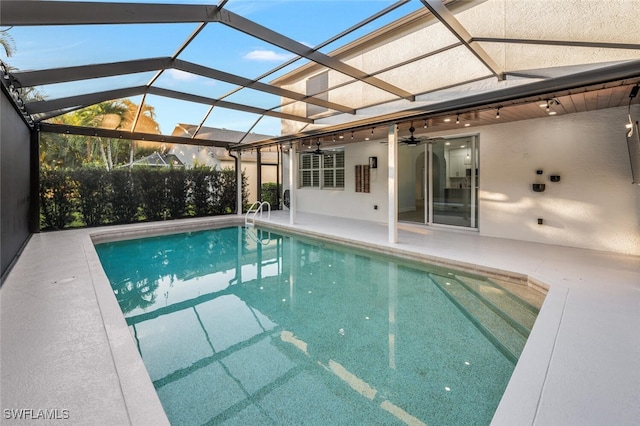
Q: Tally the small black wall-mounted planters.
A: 3